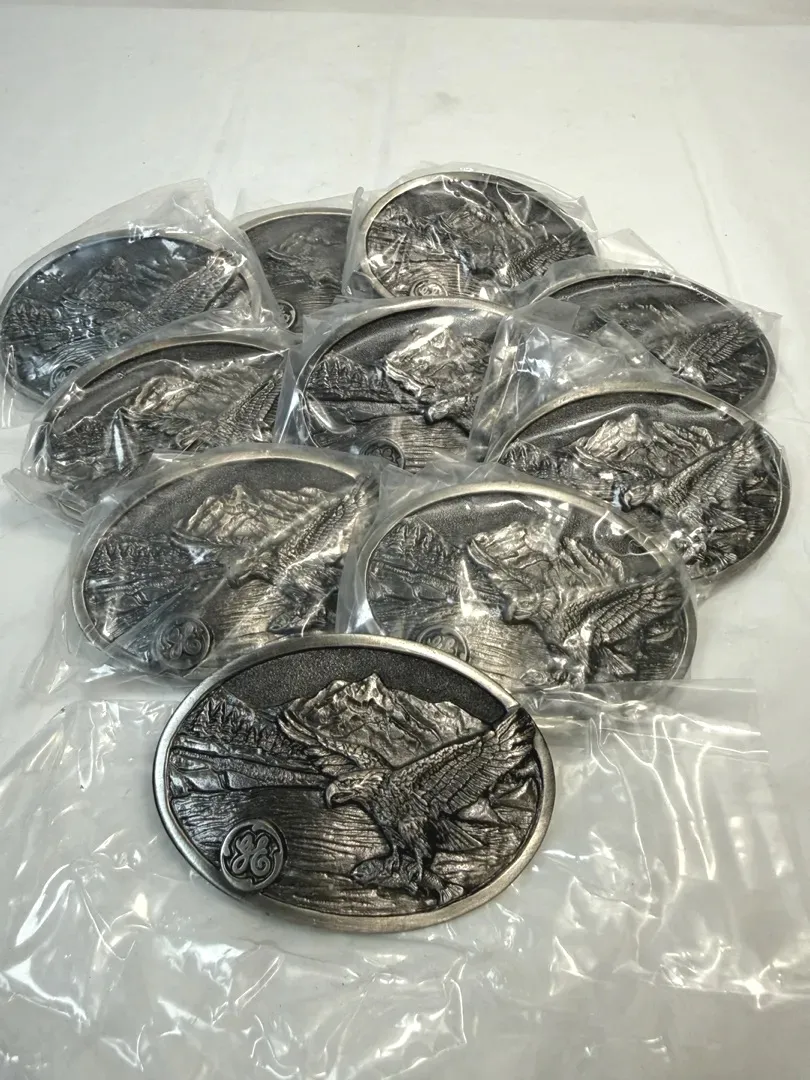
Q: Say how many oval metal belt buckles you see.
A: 10